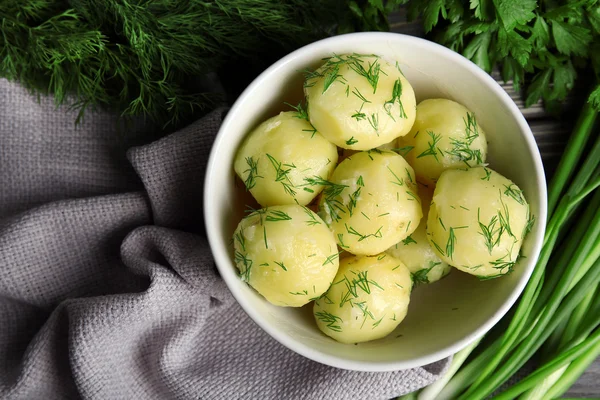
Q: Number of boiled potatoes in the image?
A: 8